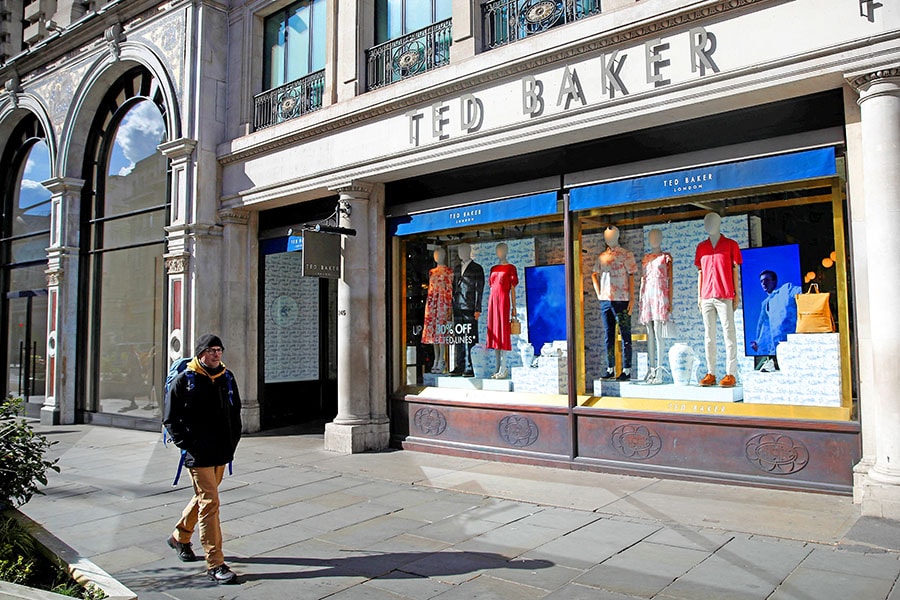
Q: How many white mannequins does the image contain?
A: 6